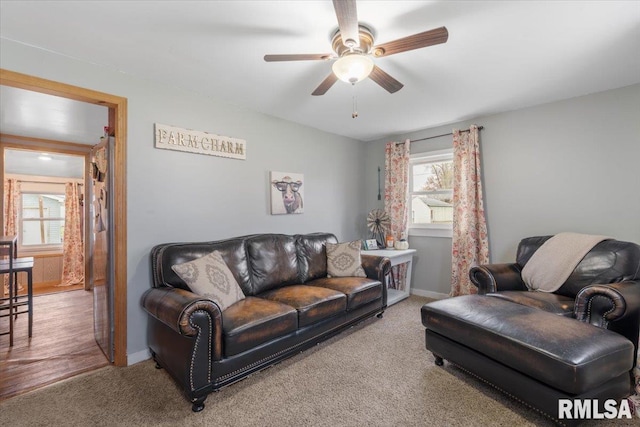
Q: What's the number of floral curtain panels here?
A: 4